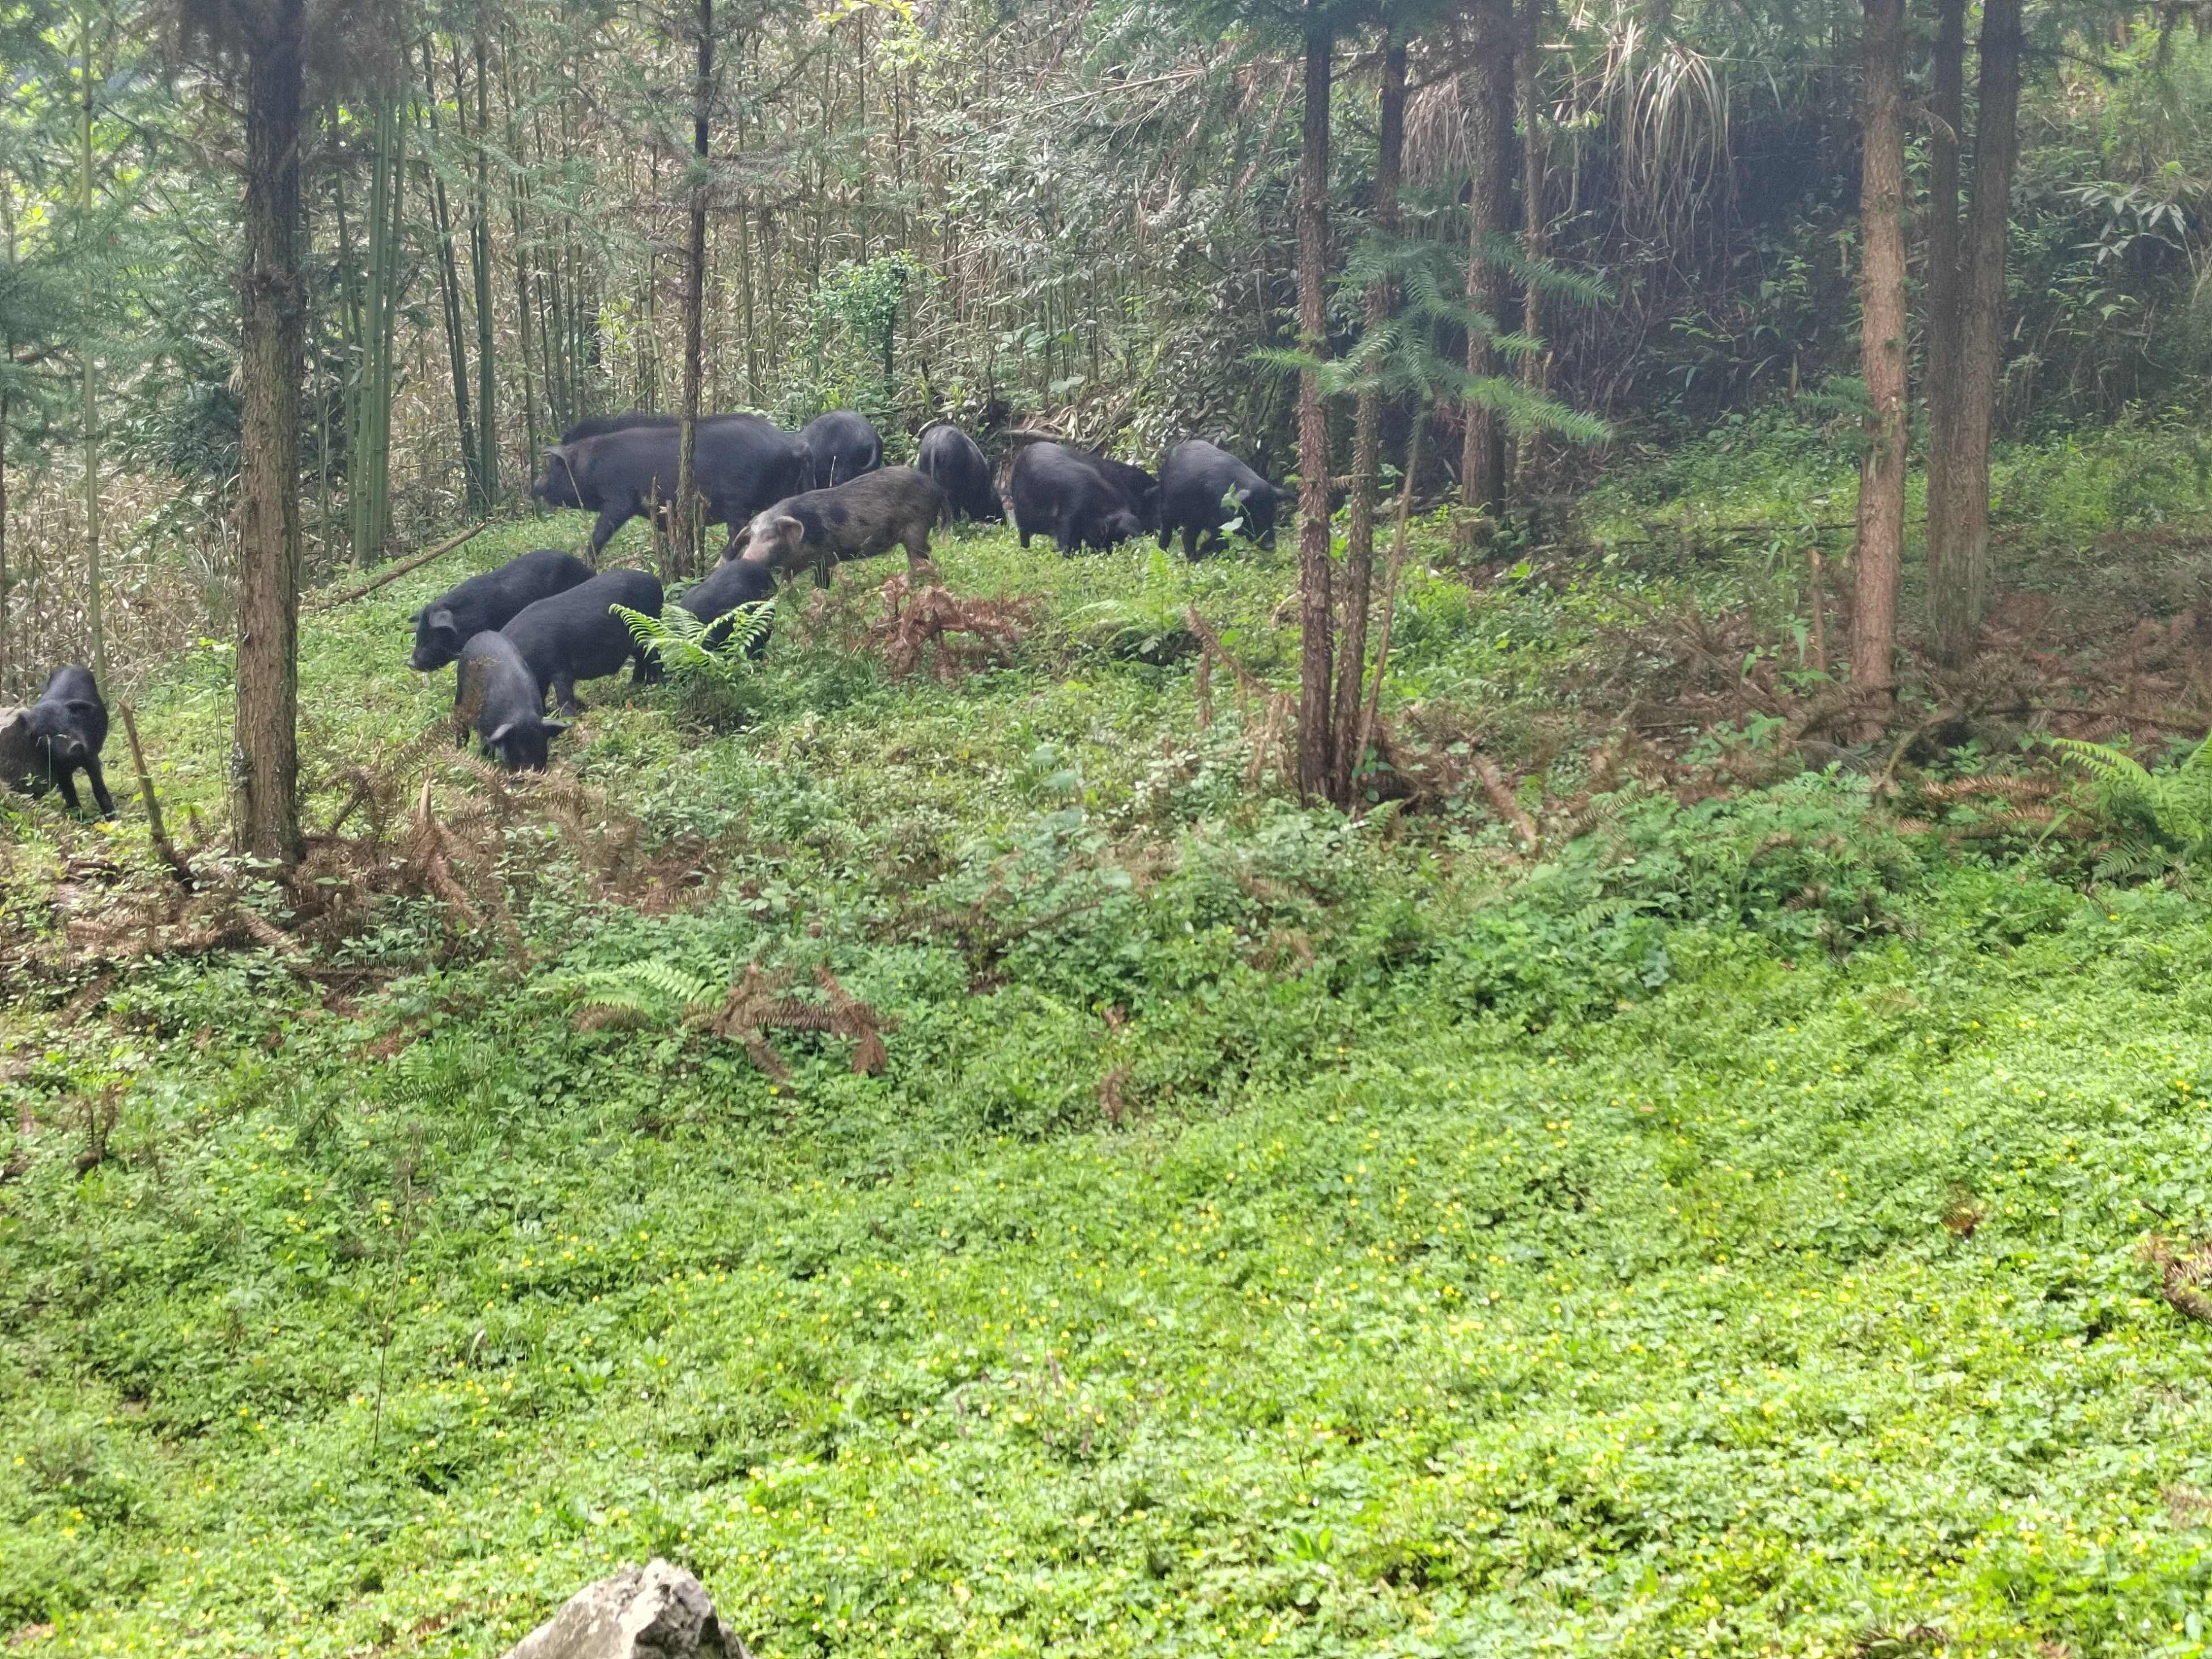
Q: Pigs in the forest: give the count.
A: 12